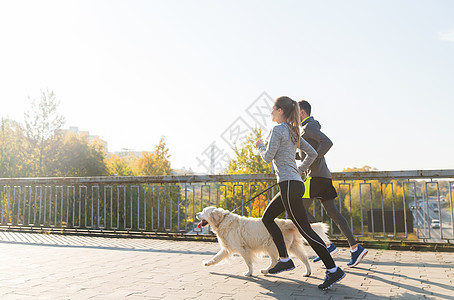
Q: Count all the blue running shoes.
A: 2